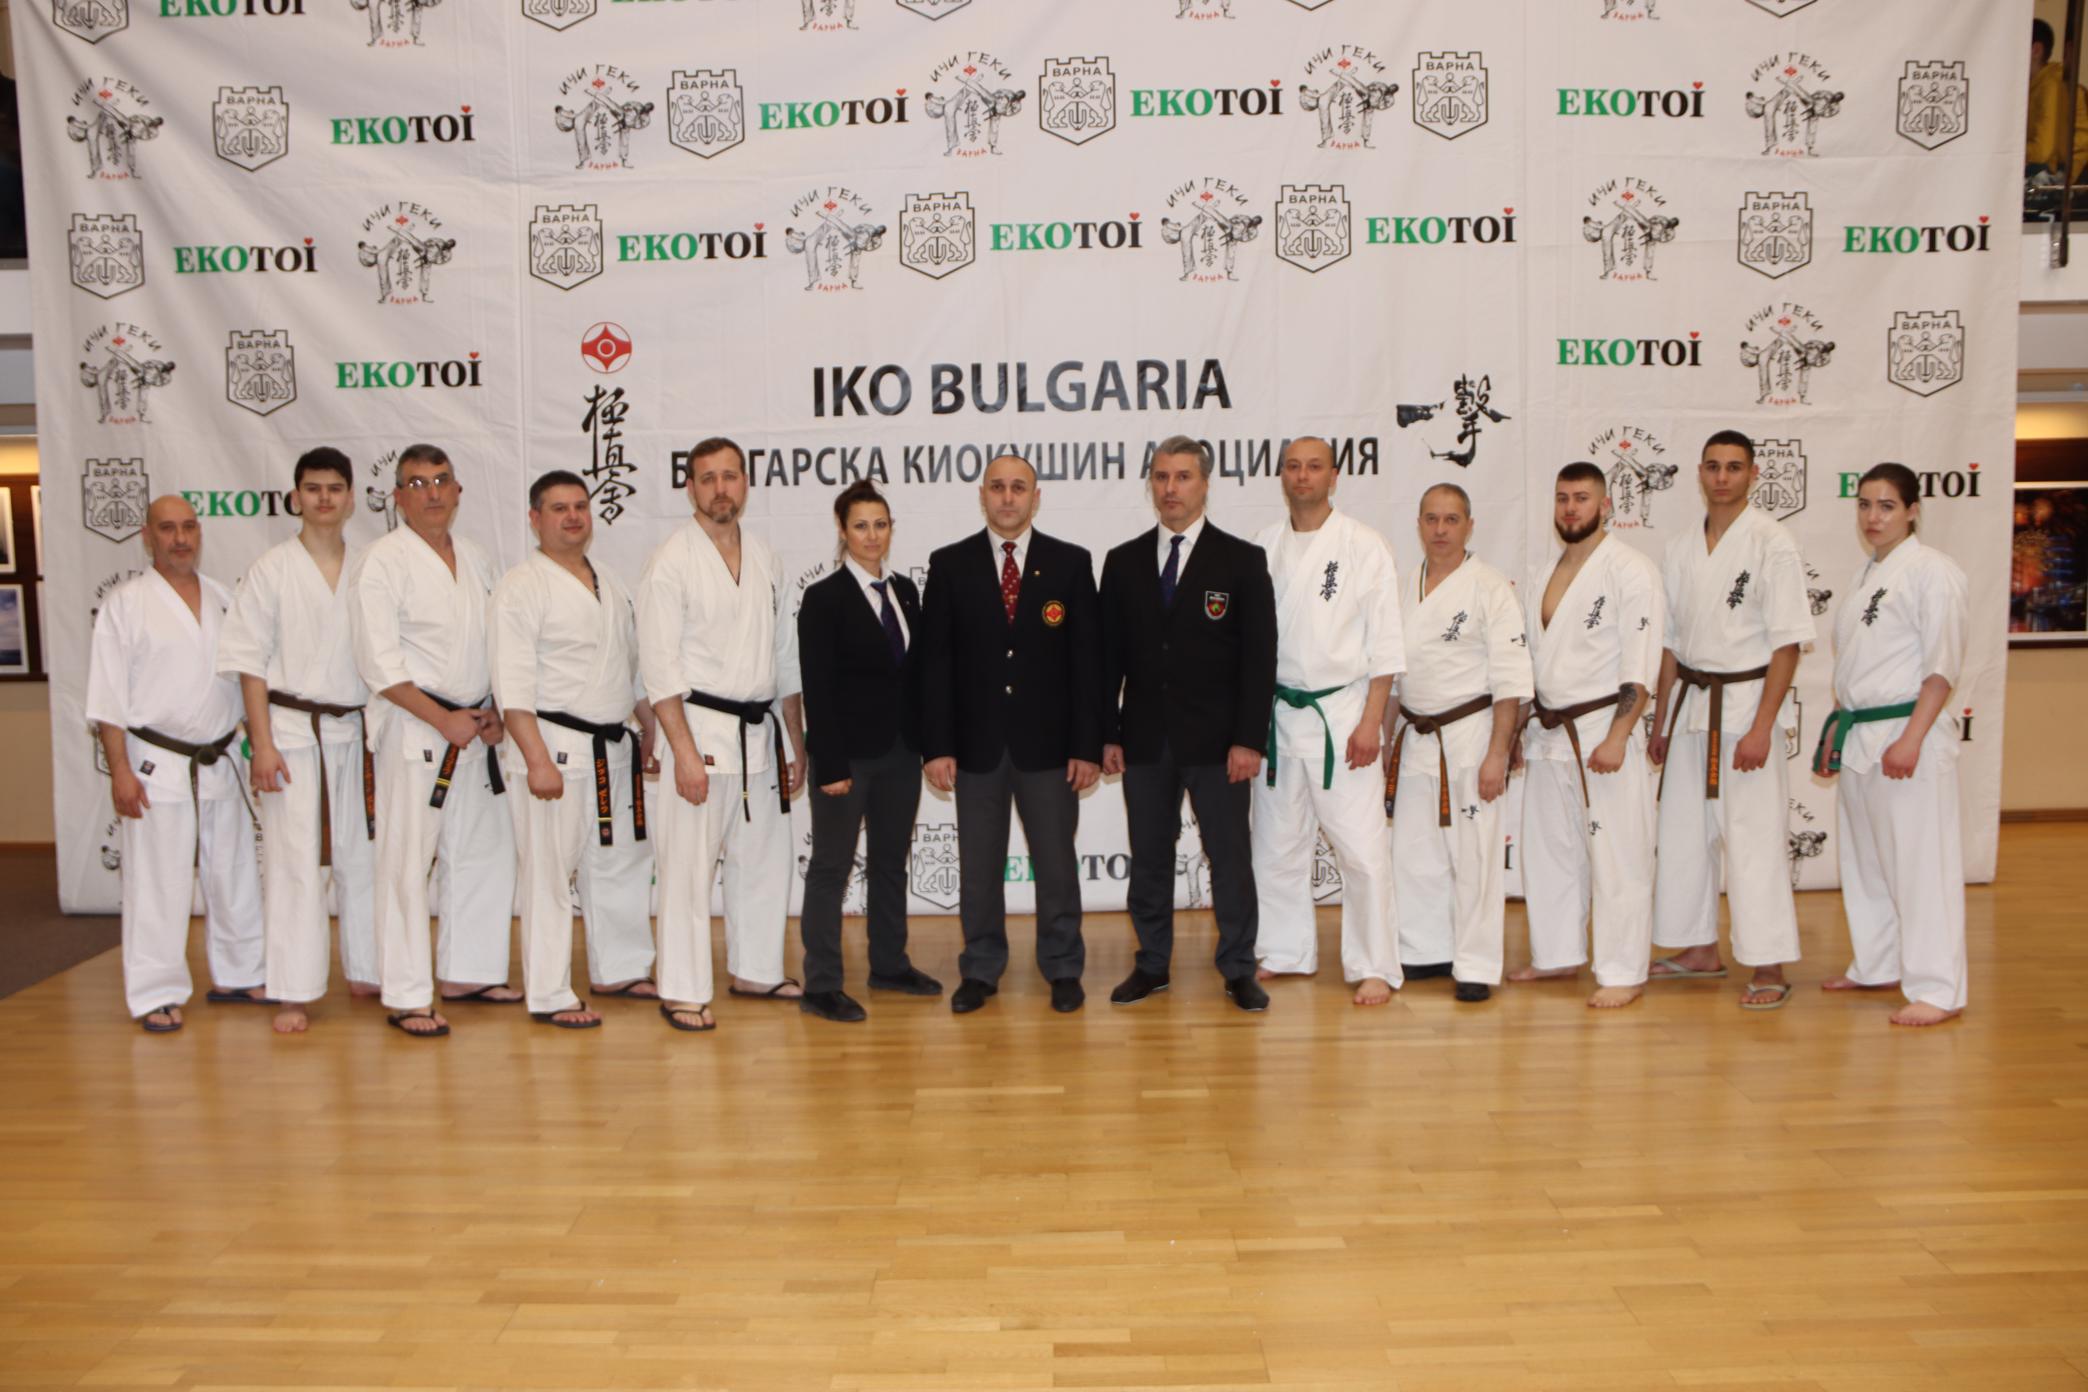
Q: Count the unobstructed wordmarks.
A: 11